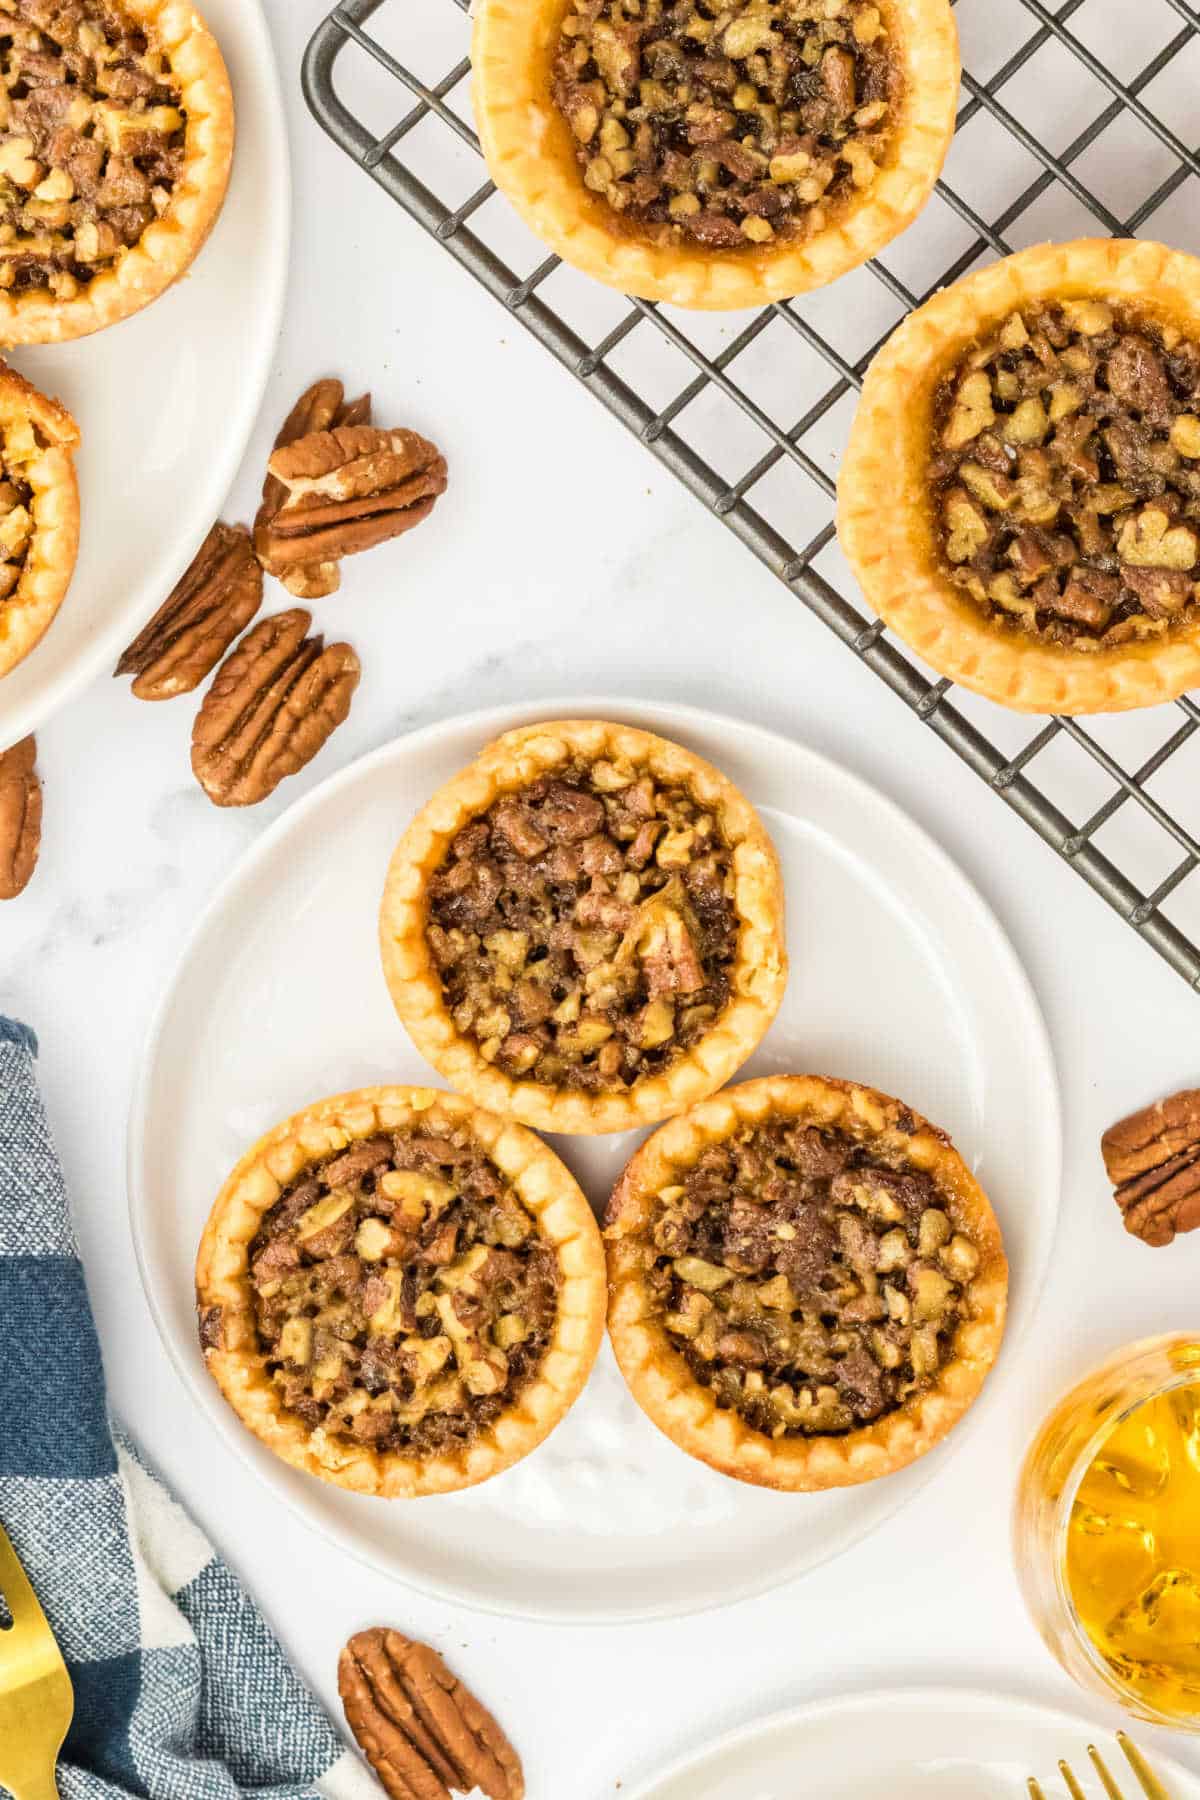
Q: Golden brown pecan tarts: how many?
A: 7